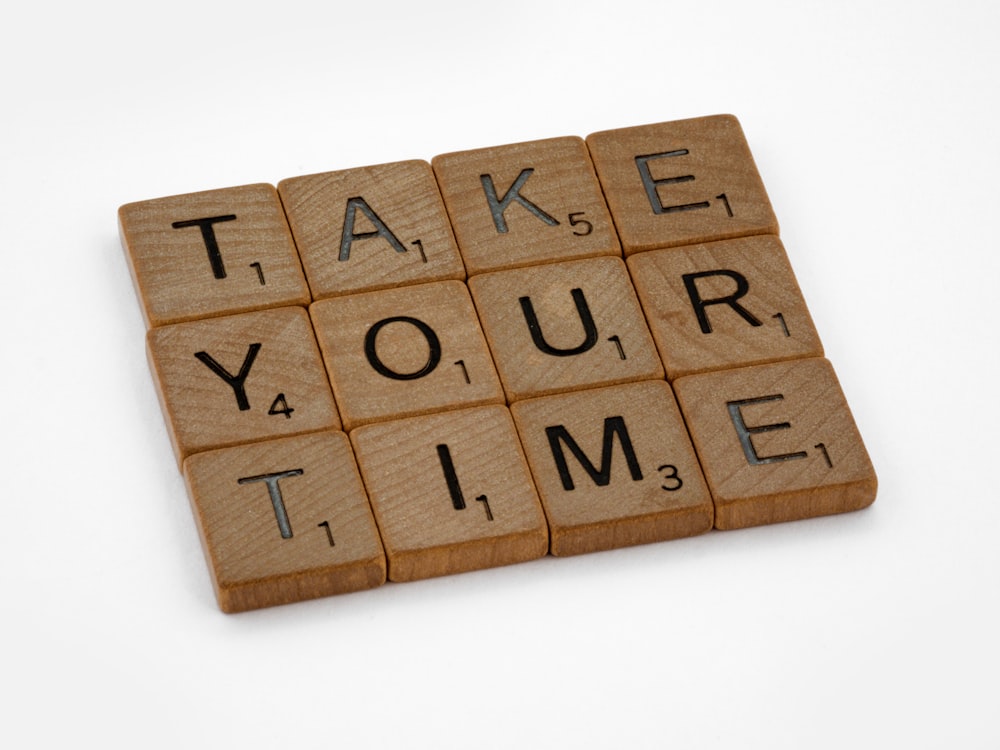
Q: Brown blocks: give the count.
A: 12